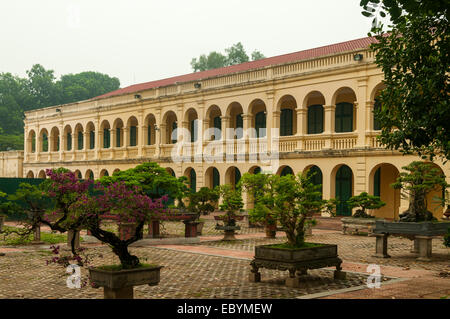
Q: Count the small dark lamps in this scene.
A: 4